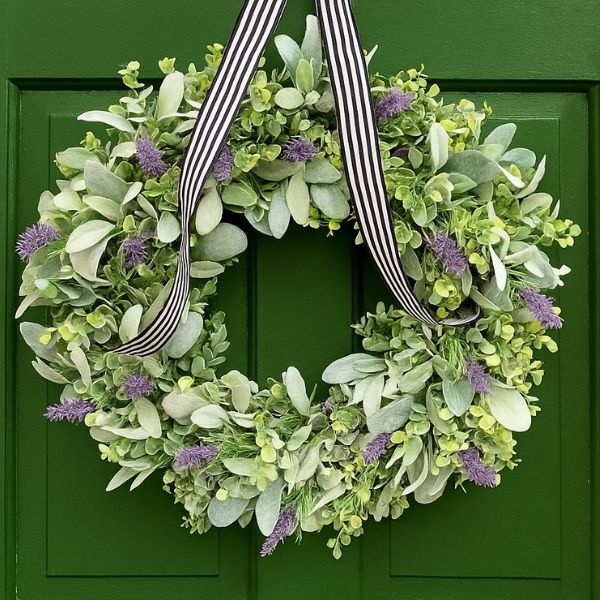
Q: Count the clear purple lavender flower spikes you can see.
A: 15